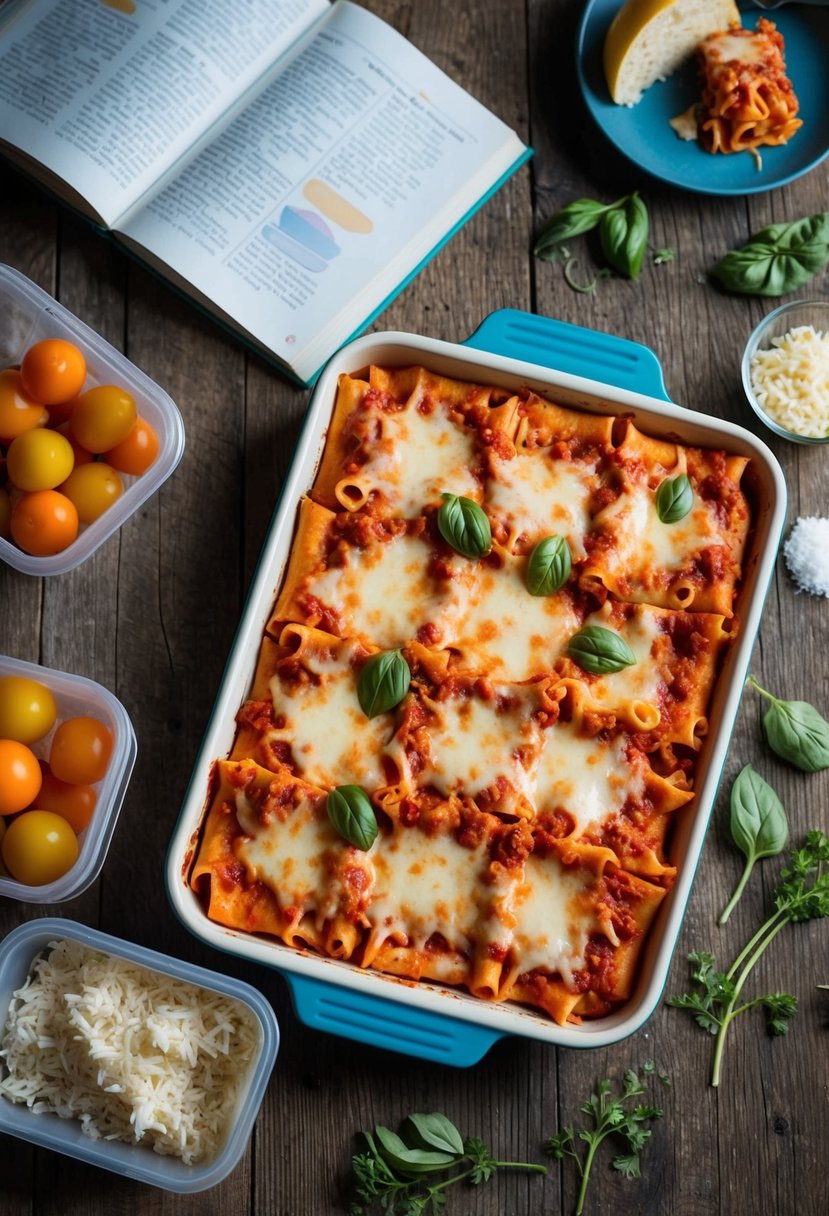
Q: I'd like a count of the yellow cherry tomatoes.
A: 5